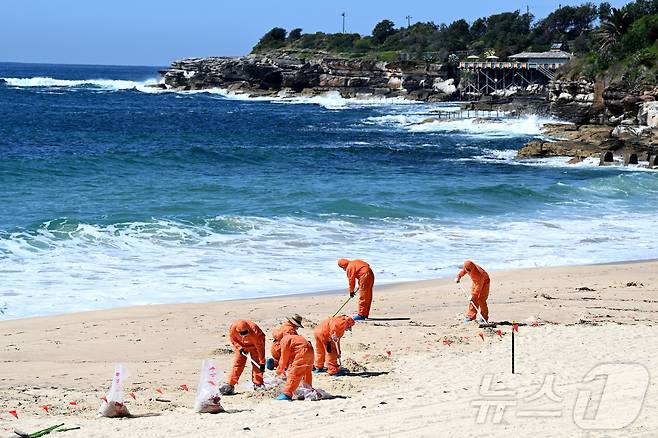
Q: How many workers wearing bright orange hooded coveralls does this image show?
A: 6